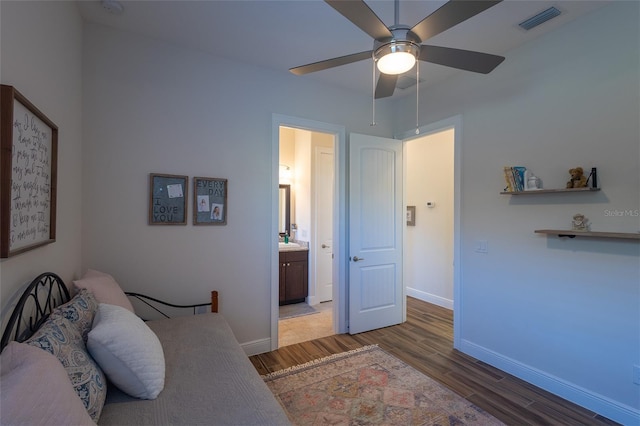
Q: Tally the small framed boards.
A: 2